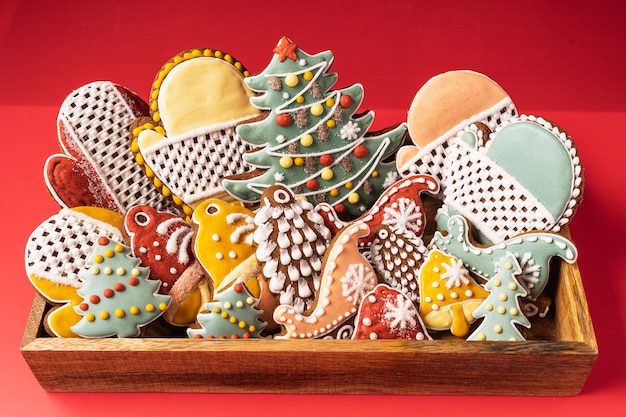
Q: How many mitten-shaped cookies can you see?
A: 5